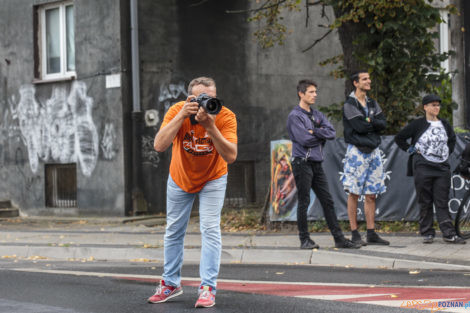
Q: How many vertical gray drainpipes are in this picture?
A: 1